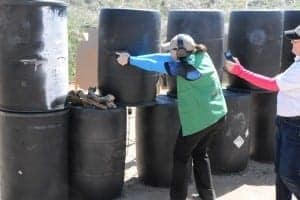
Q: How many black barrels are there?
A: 10